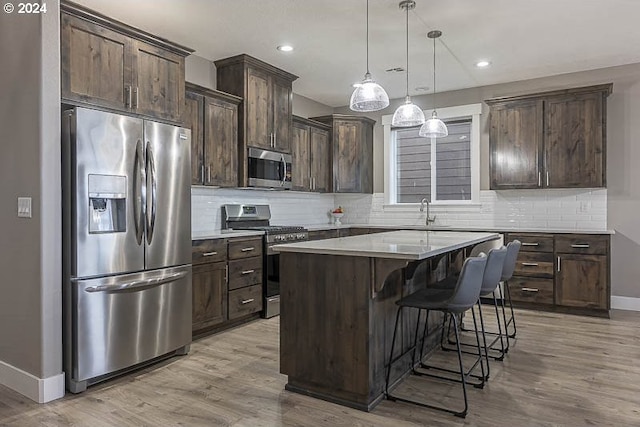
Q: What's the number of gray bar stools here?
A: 3